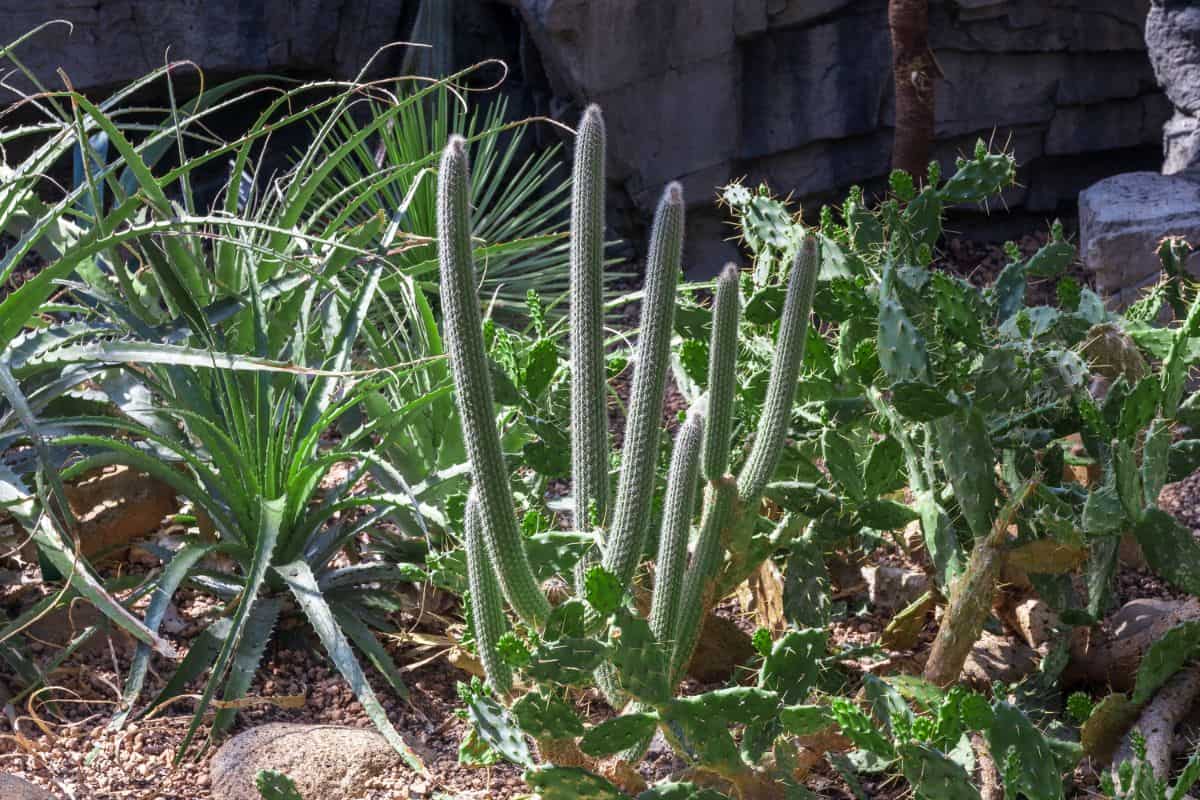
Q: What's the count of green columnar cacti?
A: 7